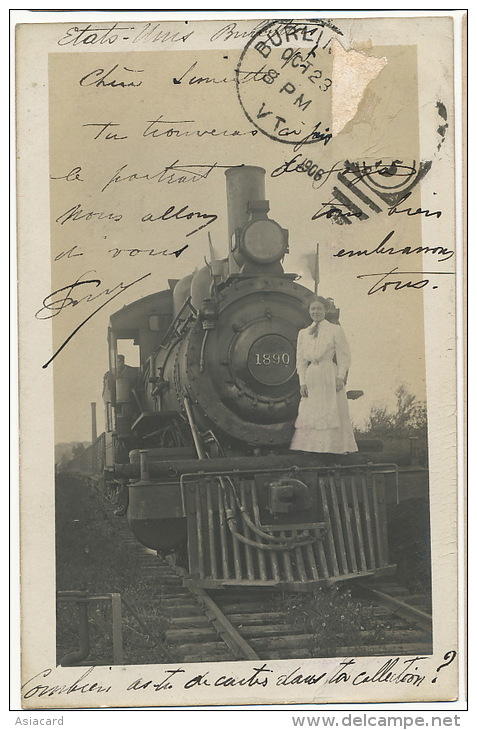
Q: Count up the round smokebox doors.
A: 1